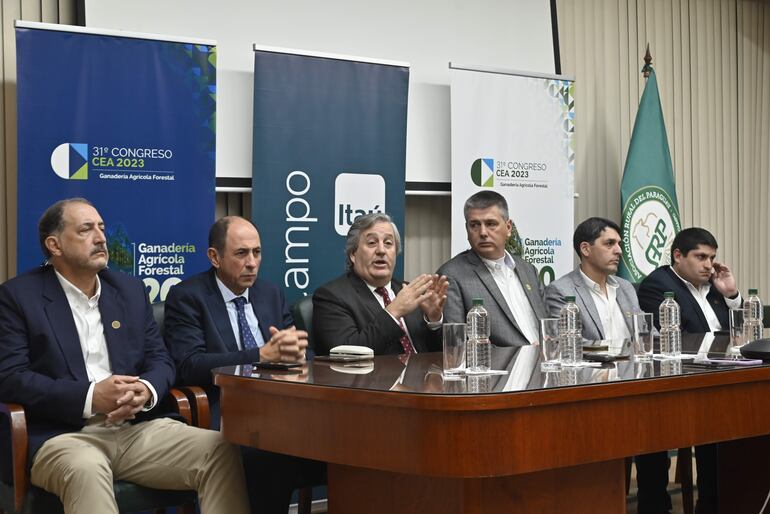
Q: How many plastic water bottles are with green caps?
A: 4